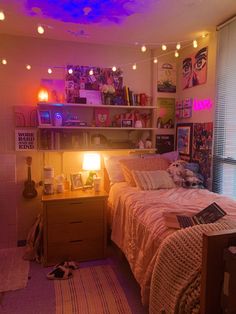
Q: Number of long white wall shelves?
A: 3